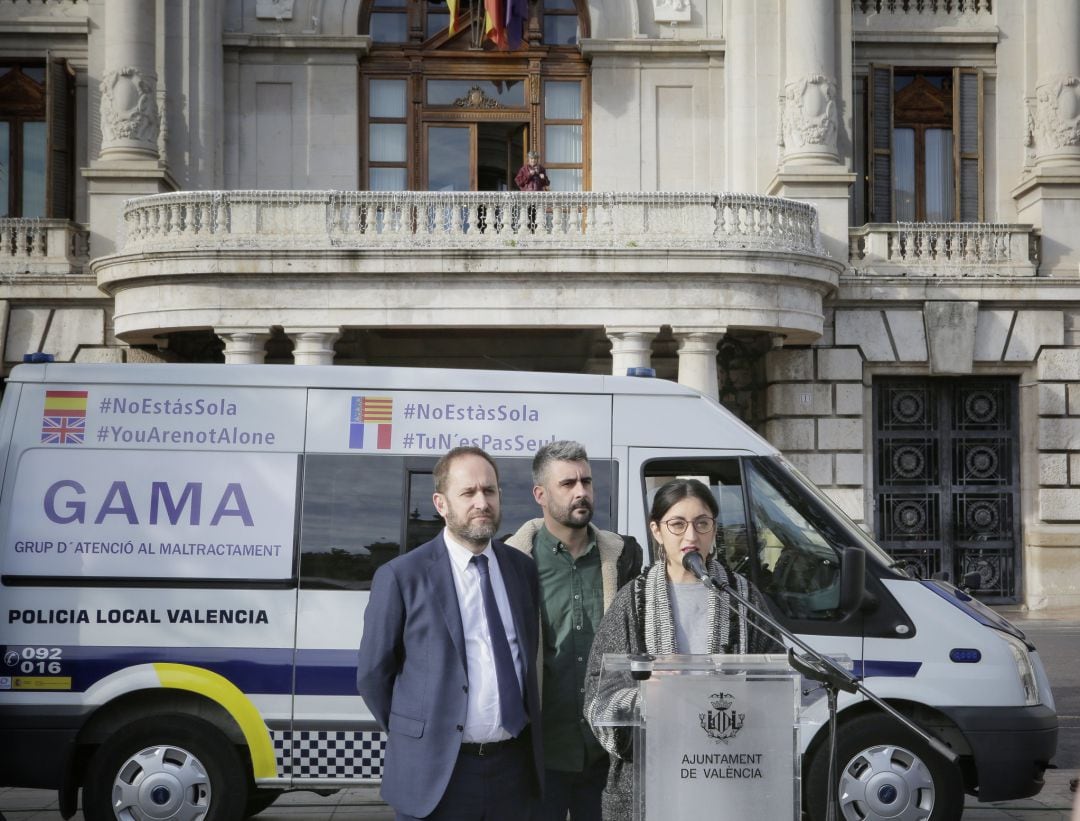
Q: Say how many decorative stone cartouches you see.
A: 3